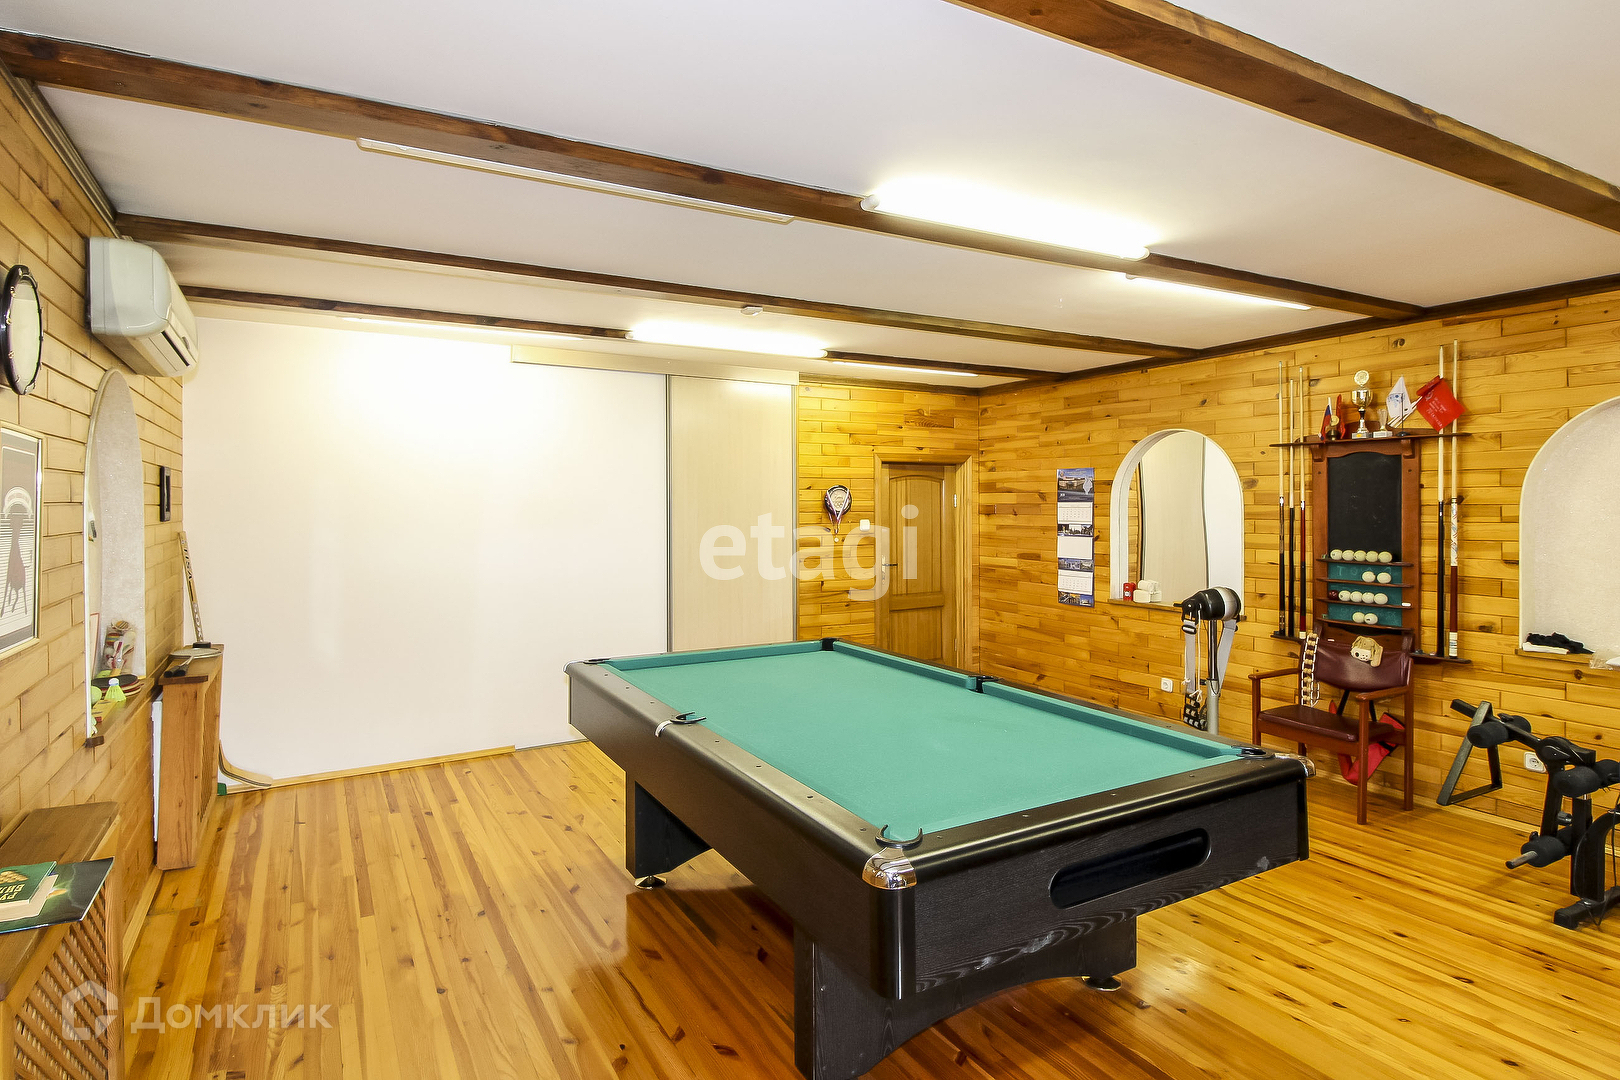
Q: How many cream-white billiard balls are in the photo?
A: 13